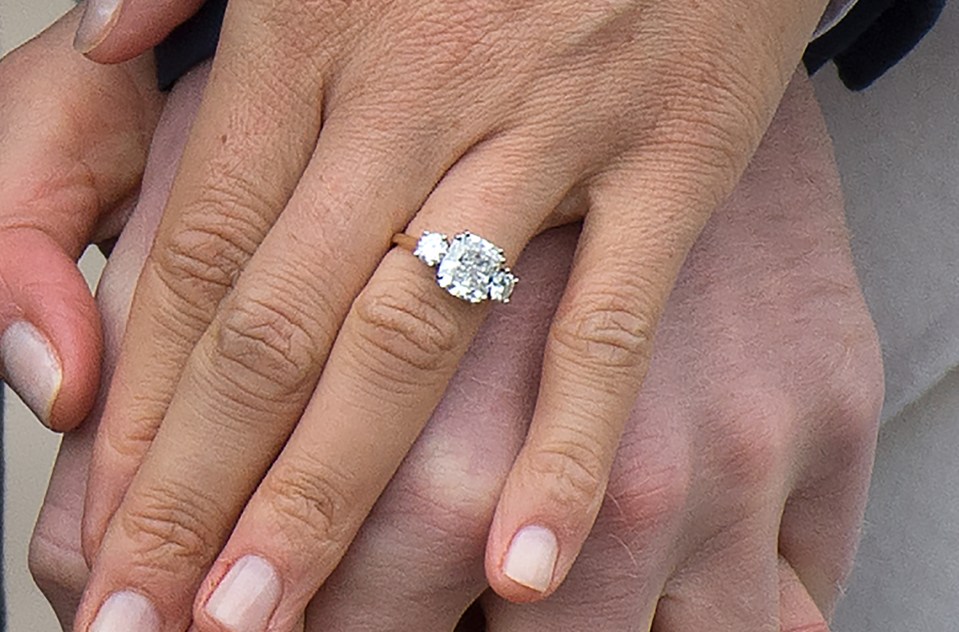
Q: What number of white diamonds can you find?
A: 3